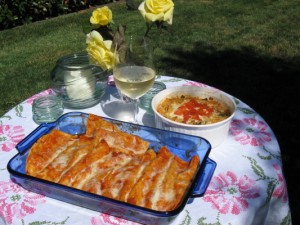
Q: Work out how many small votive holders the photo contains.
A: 2